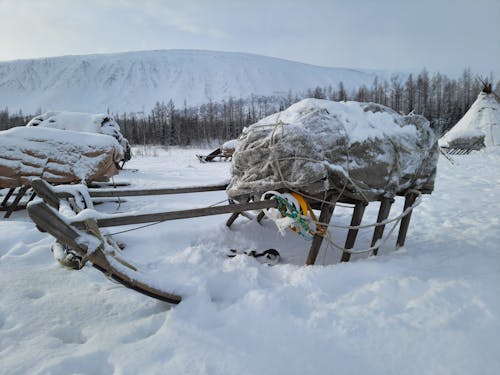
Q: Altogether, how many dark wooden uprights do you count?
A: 4